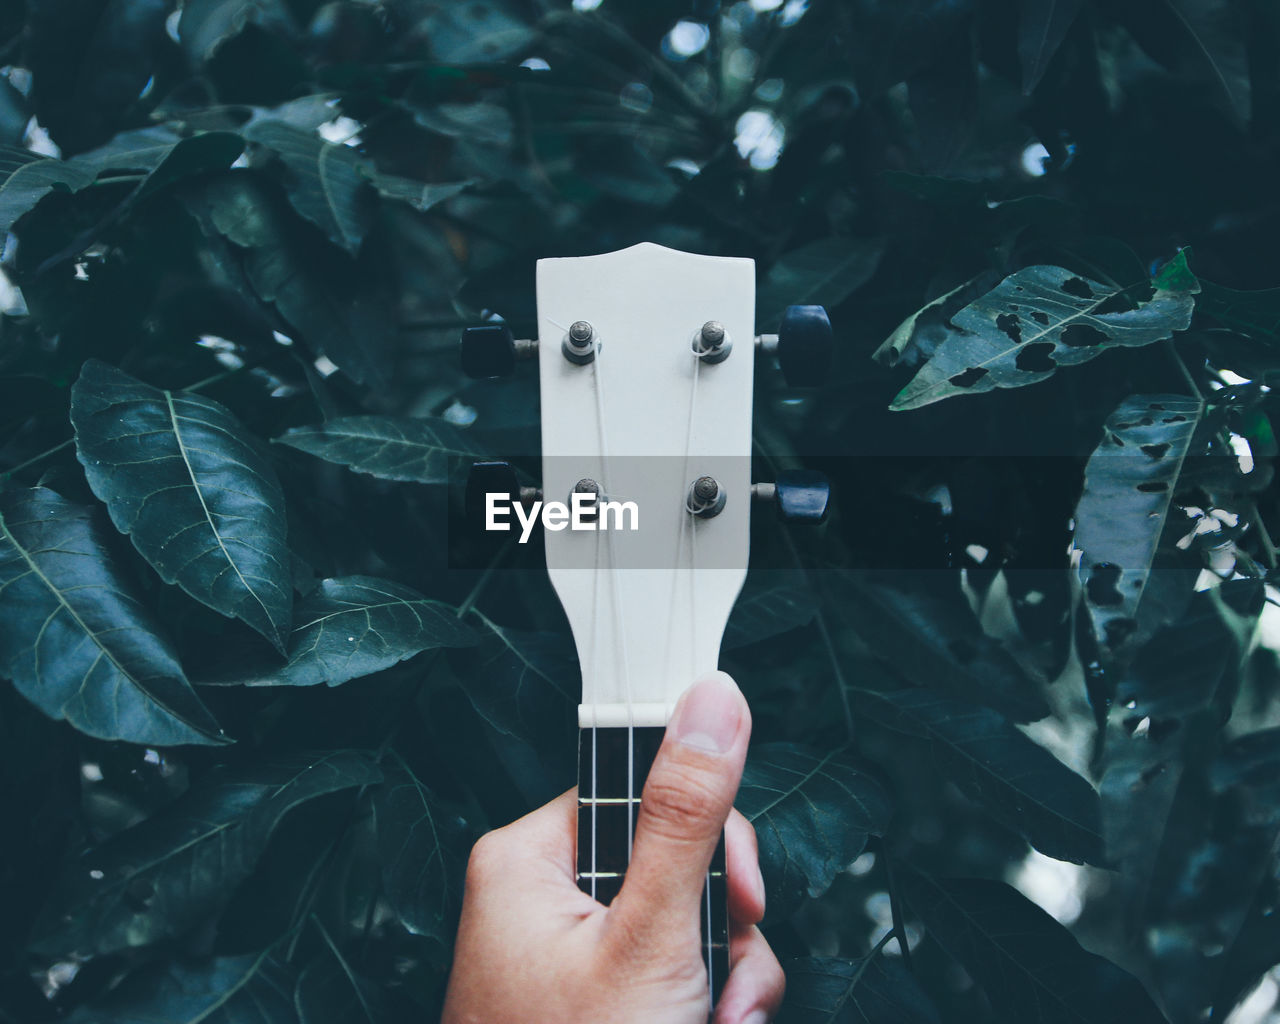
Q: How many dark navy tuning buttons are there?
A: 4